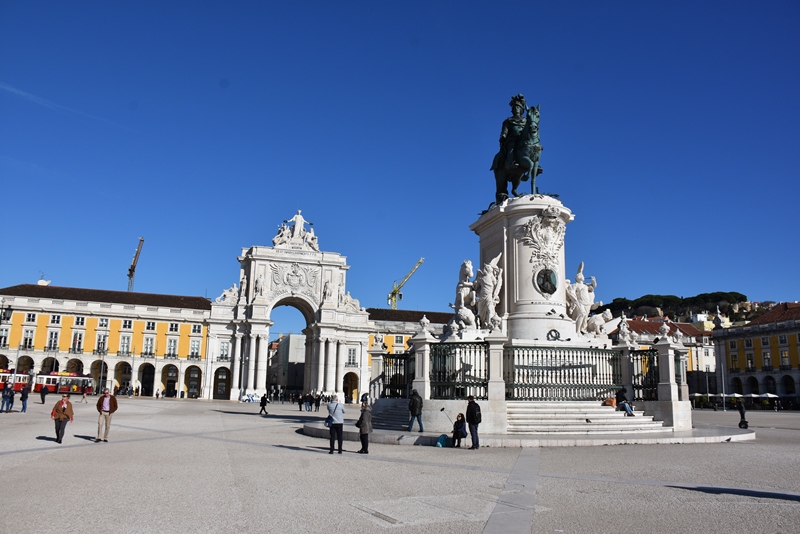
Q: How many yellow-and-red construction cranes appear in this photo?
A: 2